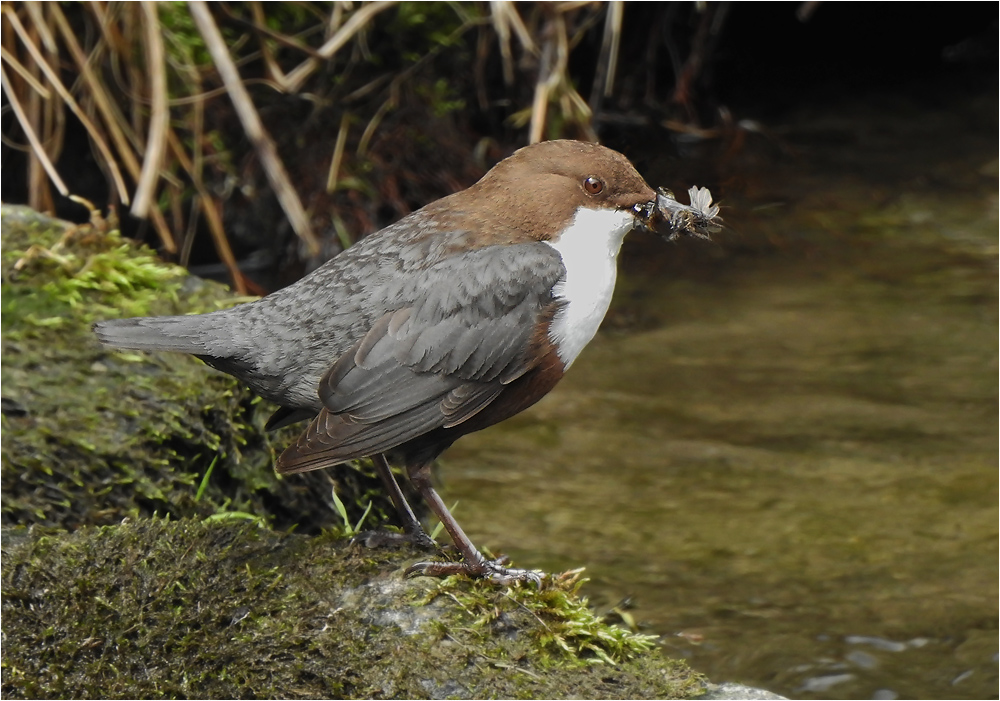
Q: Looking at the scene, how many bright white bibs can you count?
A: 1